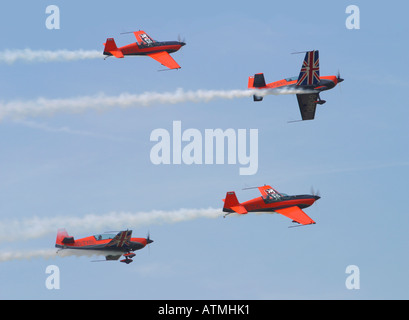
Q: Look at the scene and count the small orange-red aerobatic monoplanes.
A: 4